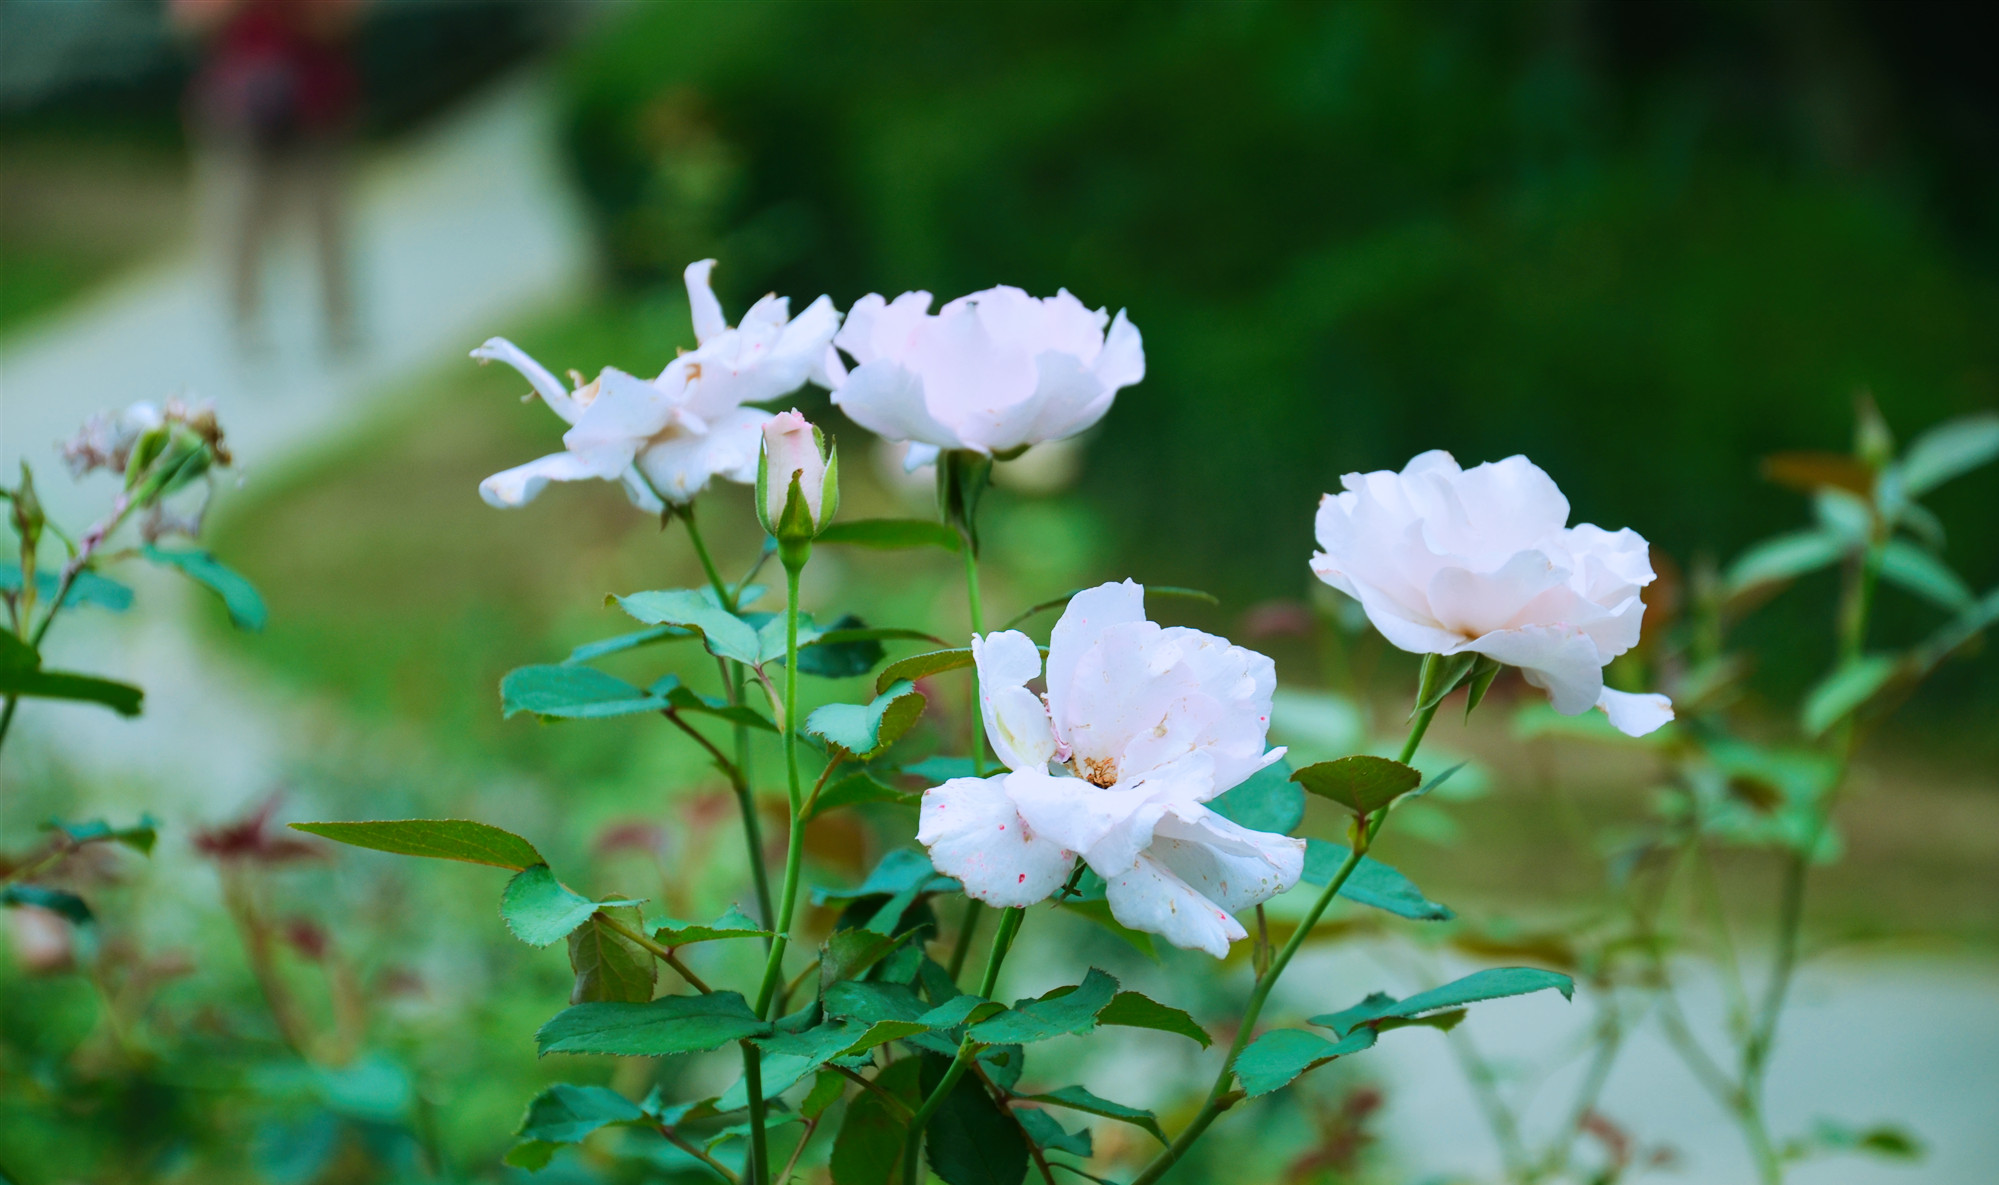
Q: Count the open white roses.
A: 4